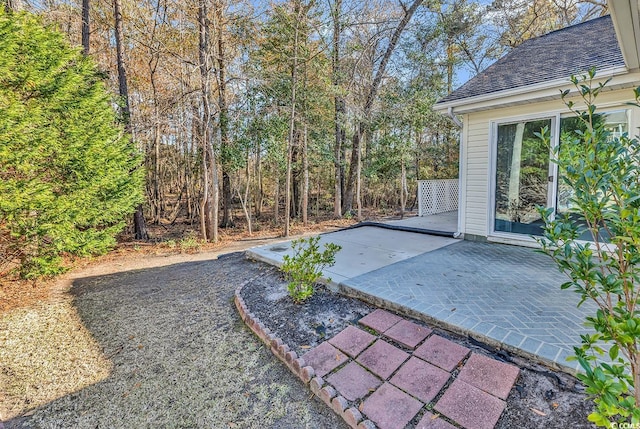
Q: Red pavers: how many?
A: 12